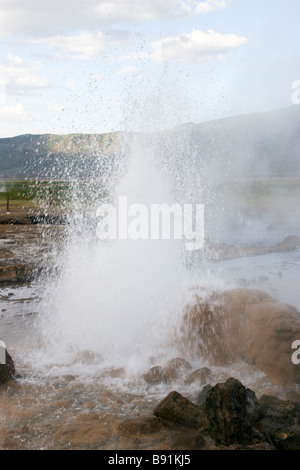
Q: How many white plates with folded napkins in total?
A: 0